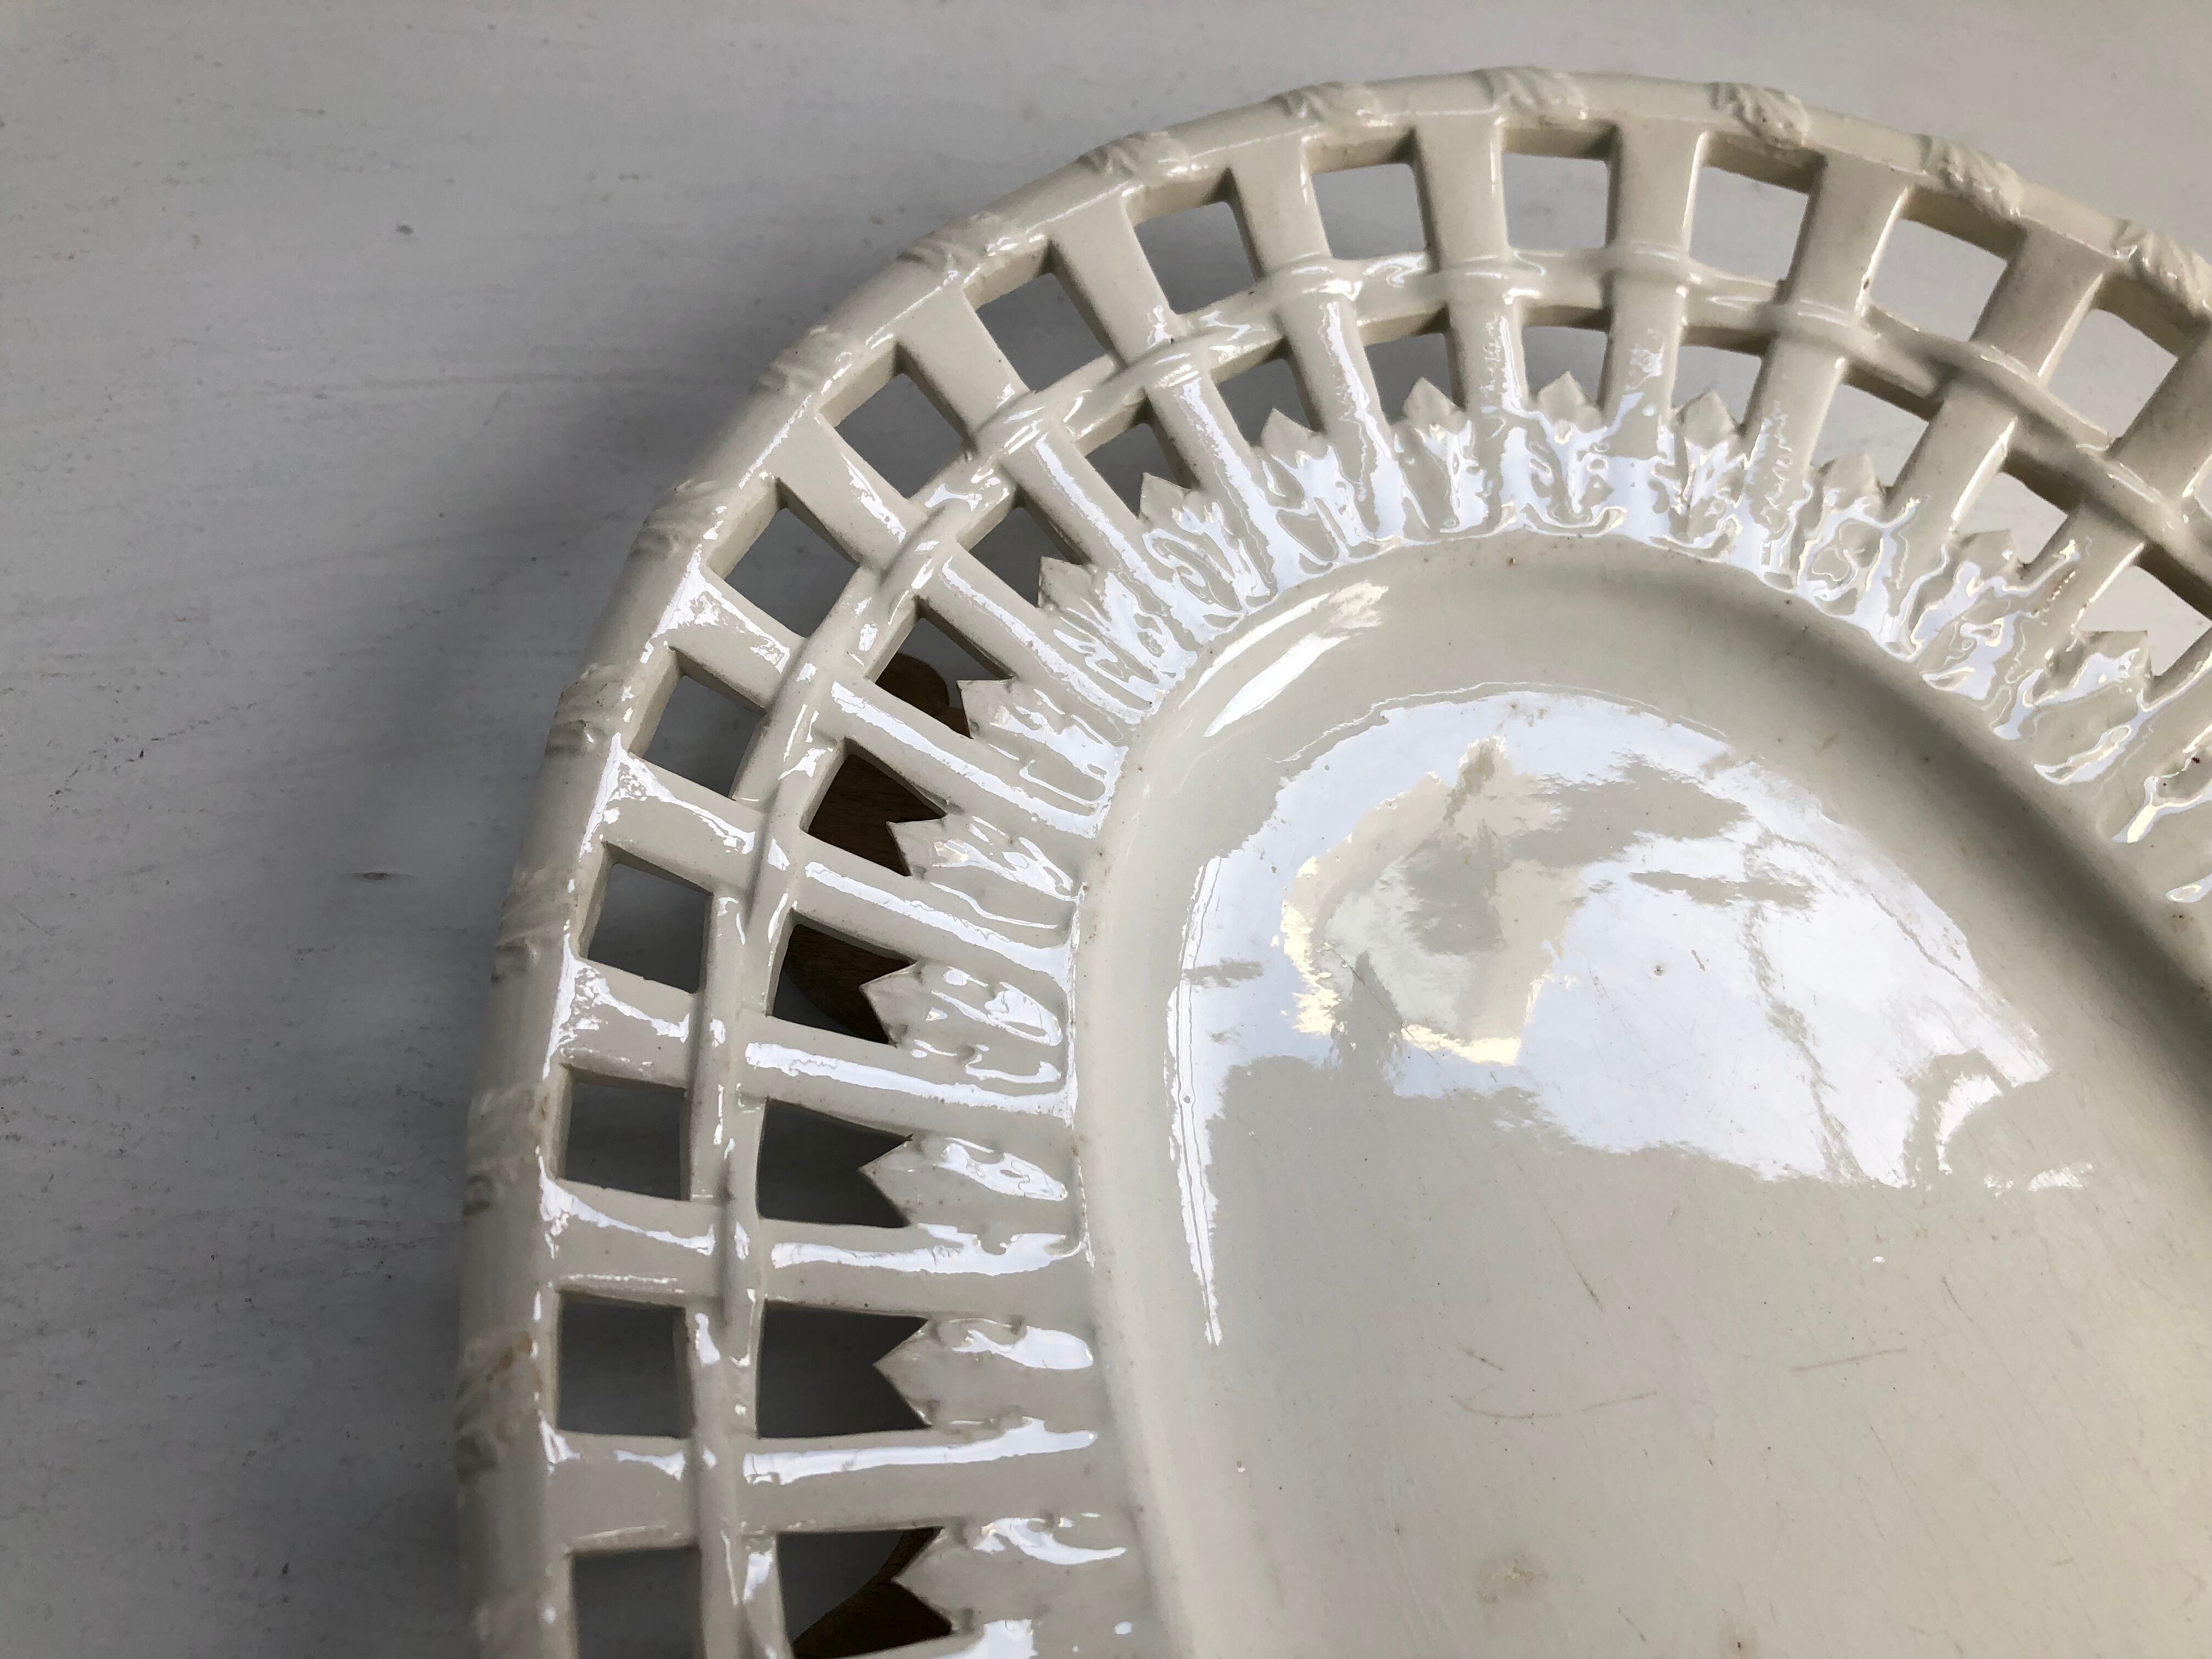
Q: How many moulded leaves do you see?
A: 15